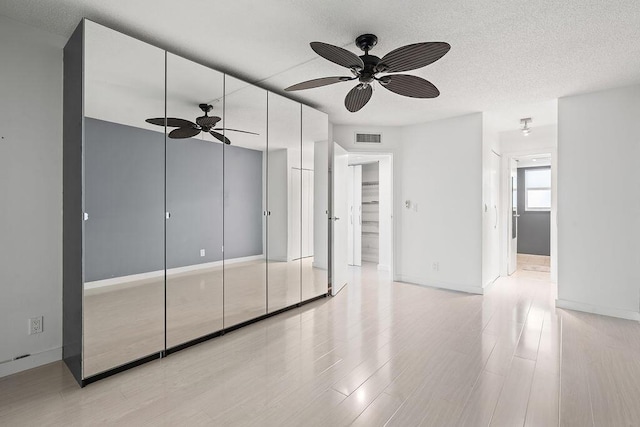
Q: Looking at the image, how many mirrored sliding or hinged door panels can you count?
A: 5